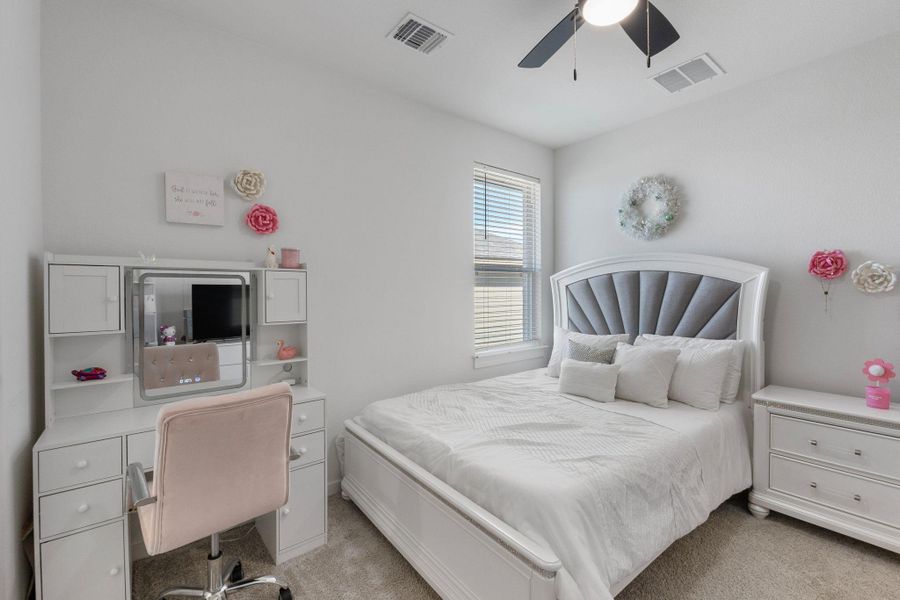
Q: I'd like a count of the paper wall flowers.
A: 4